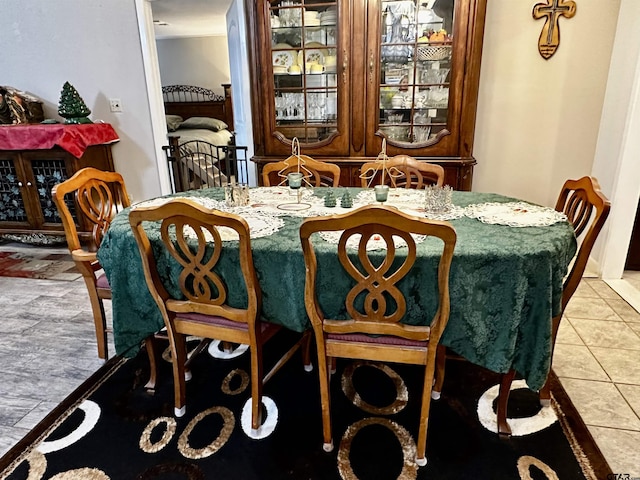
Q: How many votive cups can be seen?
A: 2